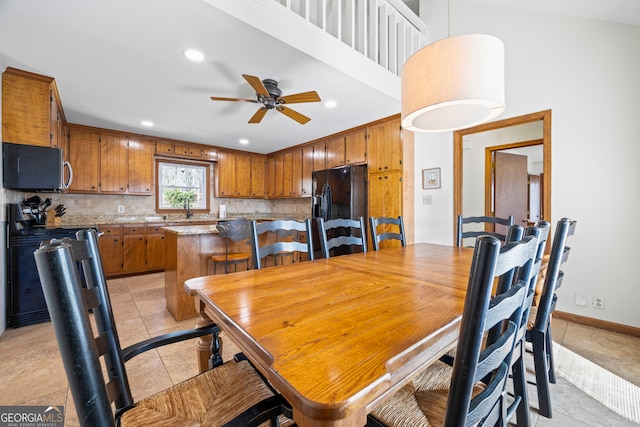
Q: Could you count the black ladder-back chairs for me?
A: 8